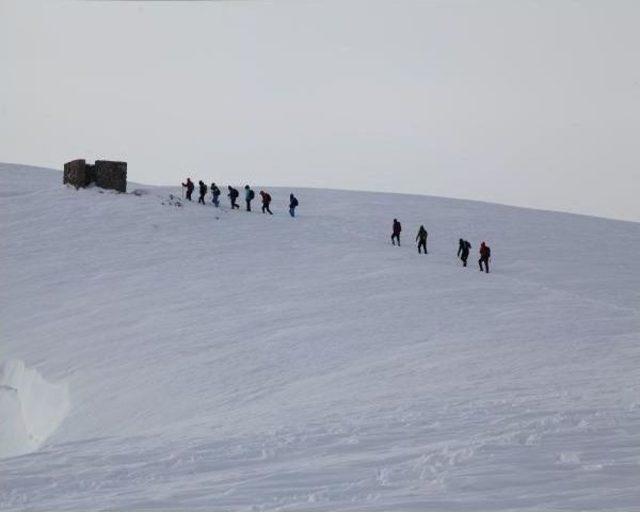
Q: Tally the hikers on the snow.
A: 11